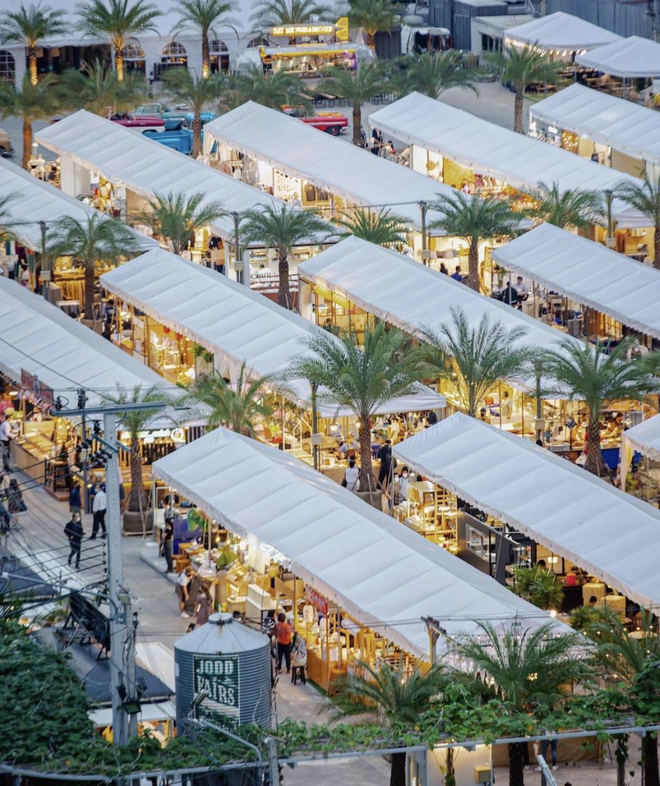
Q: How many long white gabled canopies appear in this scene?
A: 12